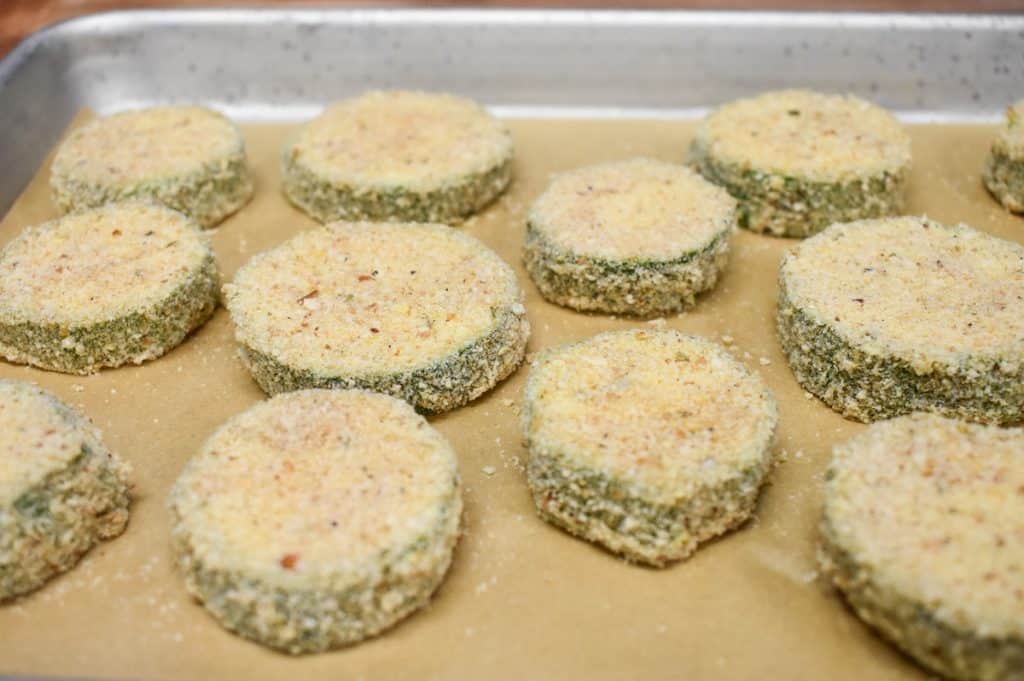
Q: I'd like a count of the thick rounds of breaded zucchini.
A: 12